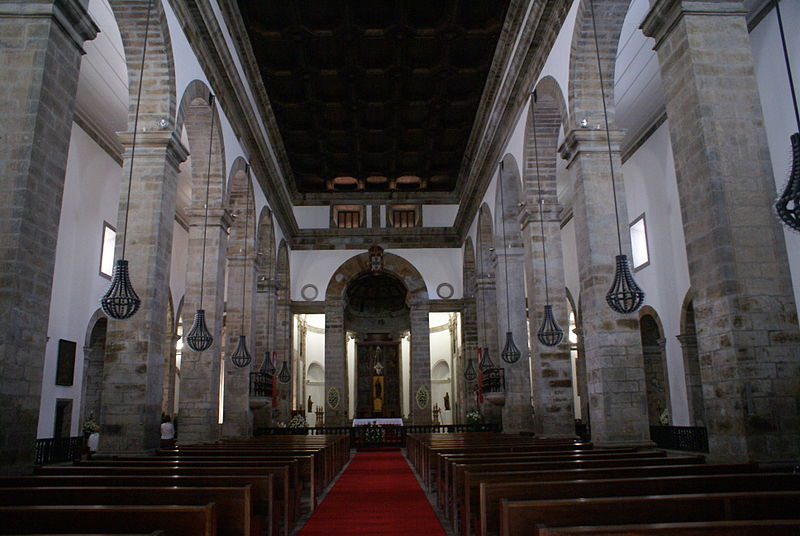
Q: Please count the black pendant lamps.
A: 11